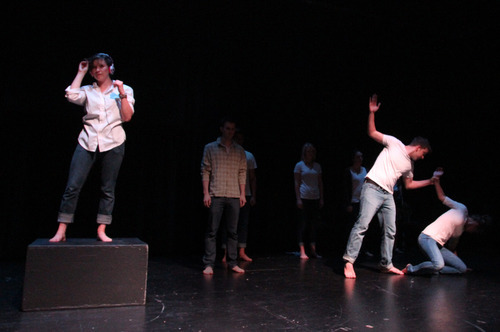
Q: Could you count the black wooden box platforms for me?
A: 1